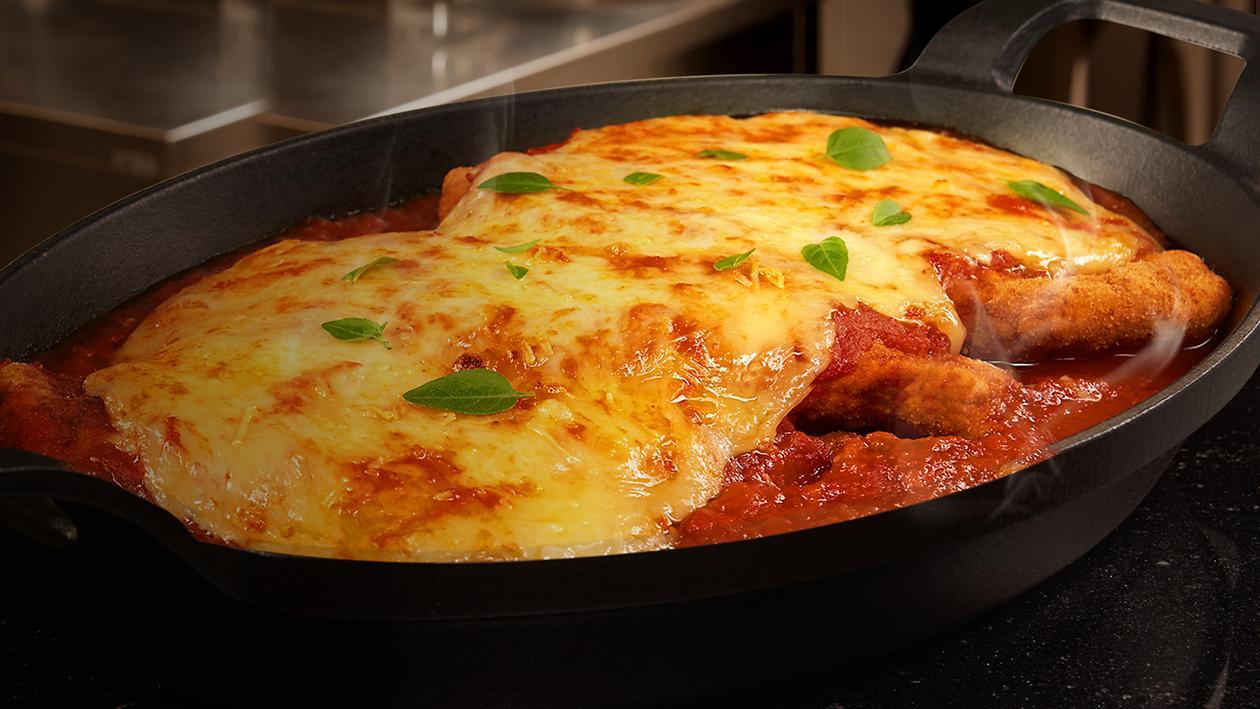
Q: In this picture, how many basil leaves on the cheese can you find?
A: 13